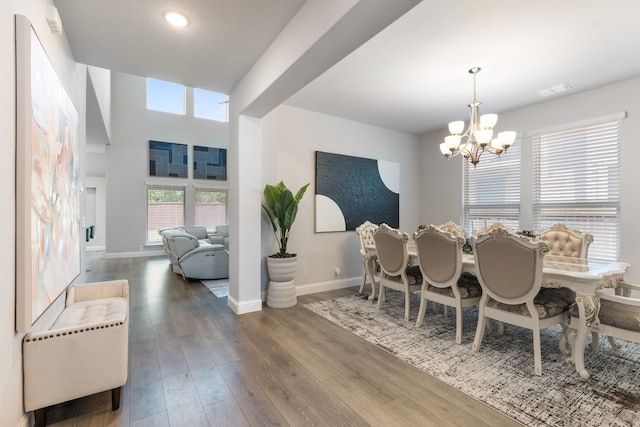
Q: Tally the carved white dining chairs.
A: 8